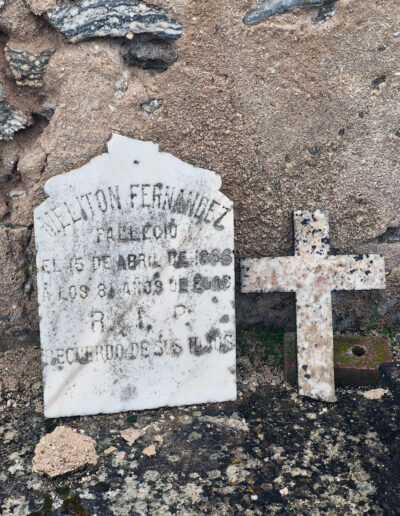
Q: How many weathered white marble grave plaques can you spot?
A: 1